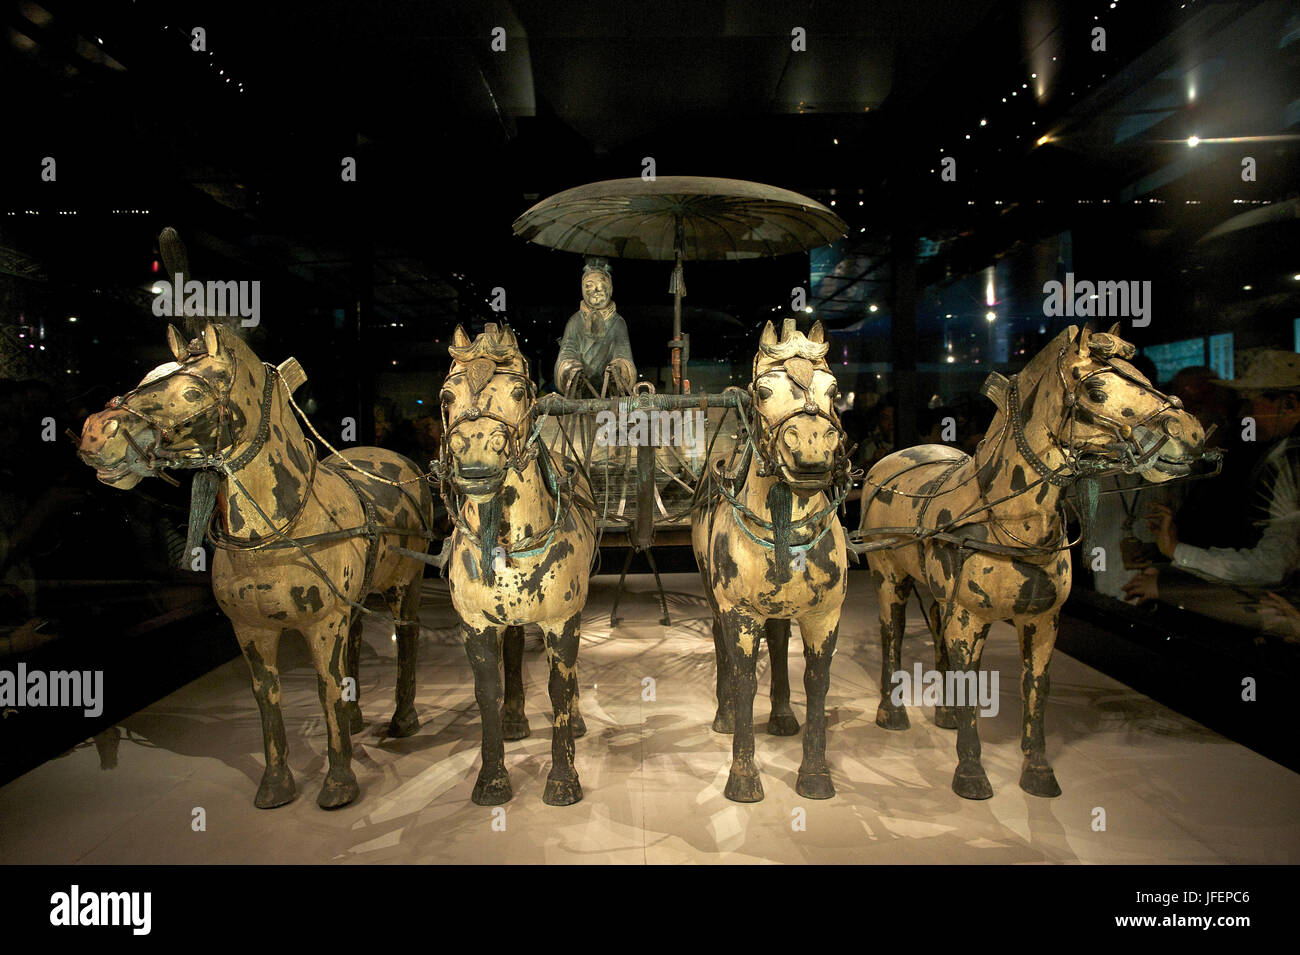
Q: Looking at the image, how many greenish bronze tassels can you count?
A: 4